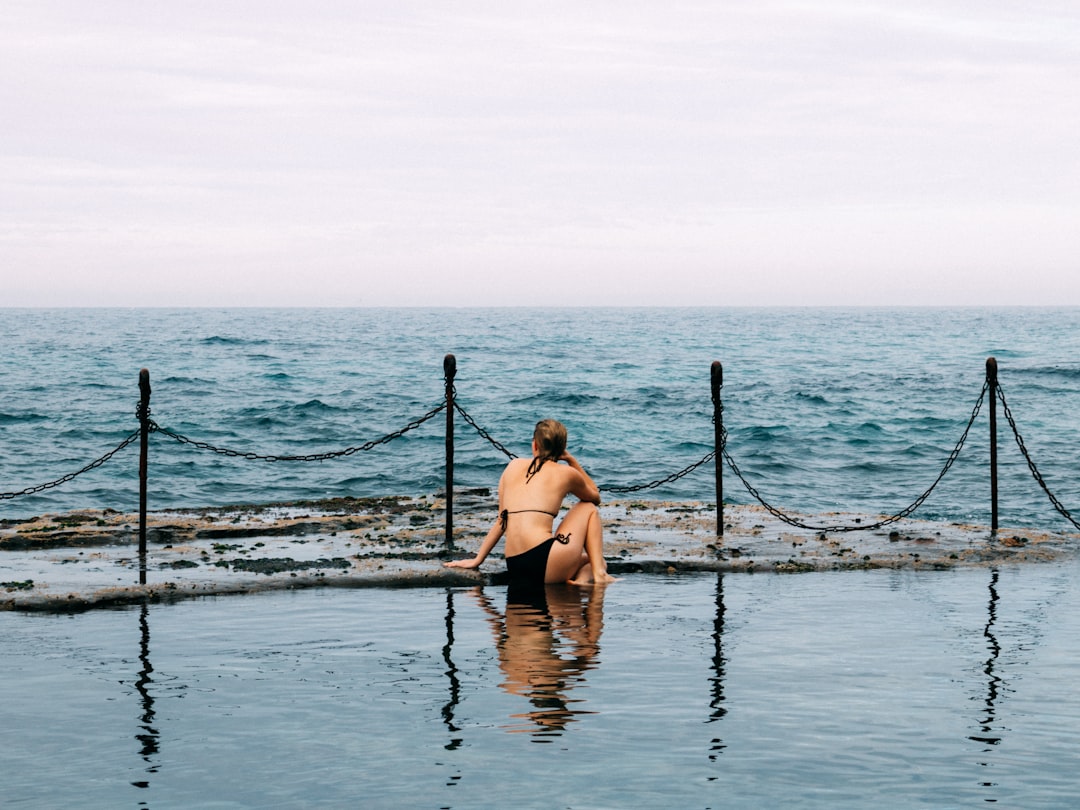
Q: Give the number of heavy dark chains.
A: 5